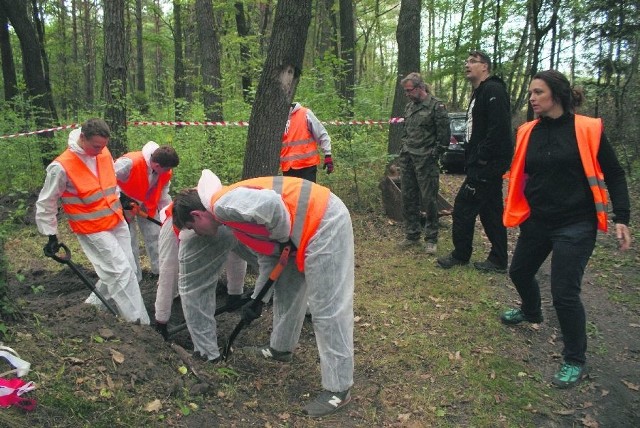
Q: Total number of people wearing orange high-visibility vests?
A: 6